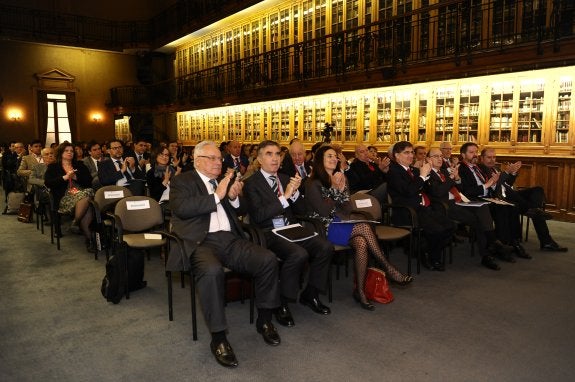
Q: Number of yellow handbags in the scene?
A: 0